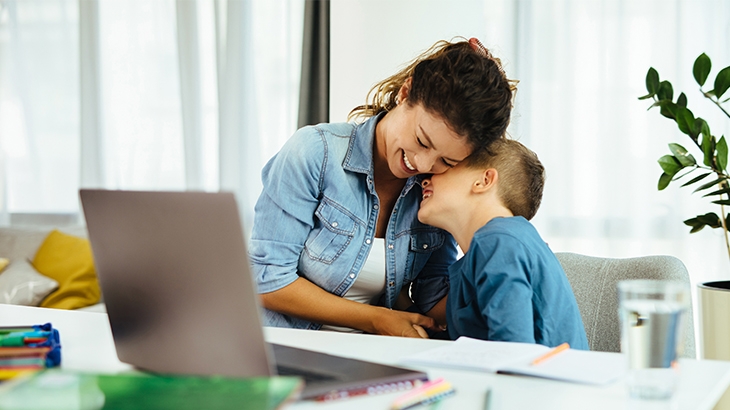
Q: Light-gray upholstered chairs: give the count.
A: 1